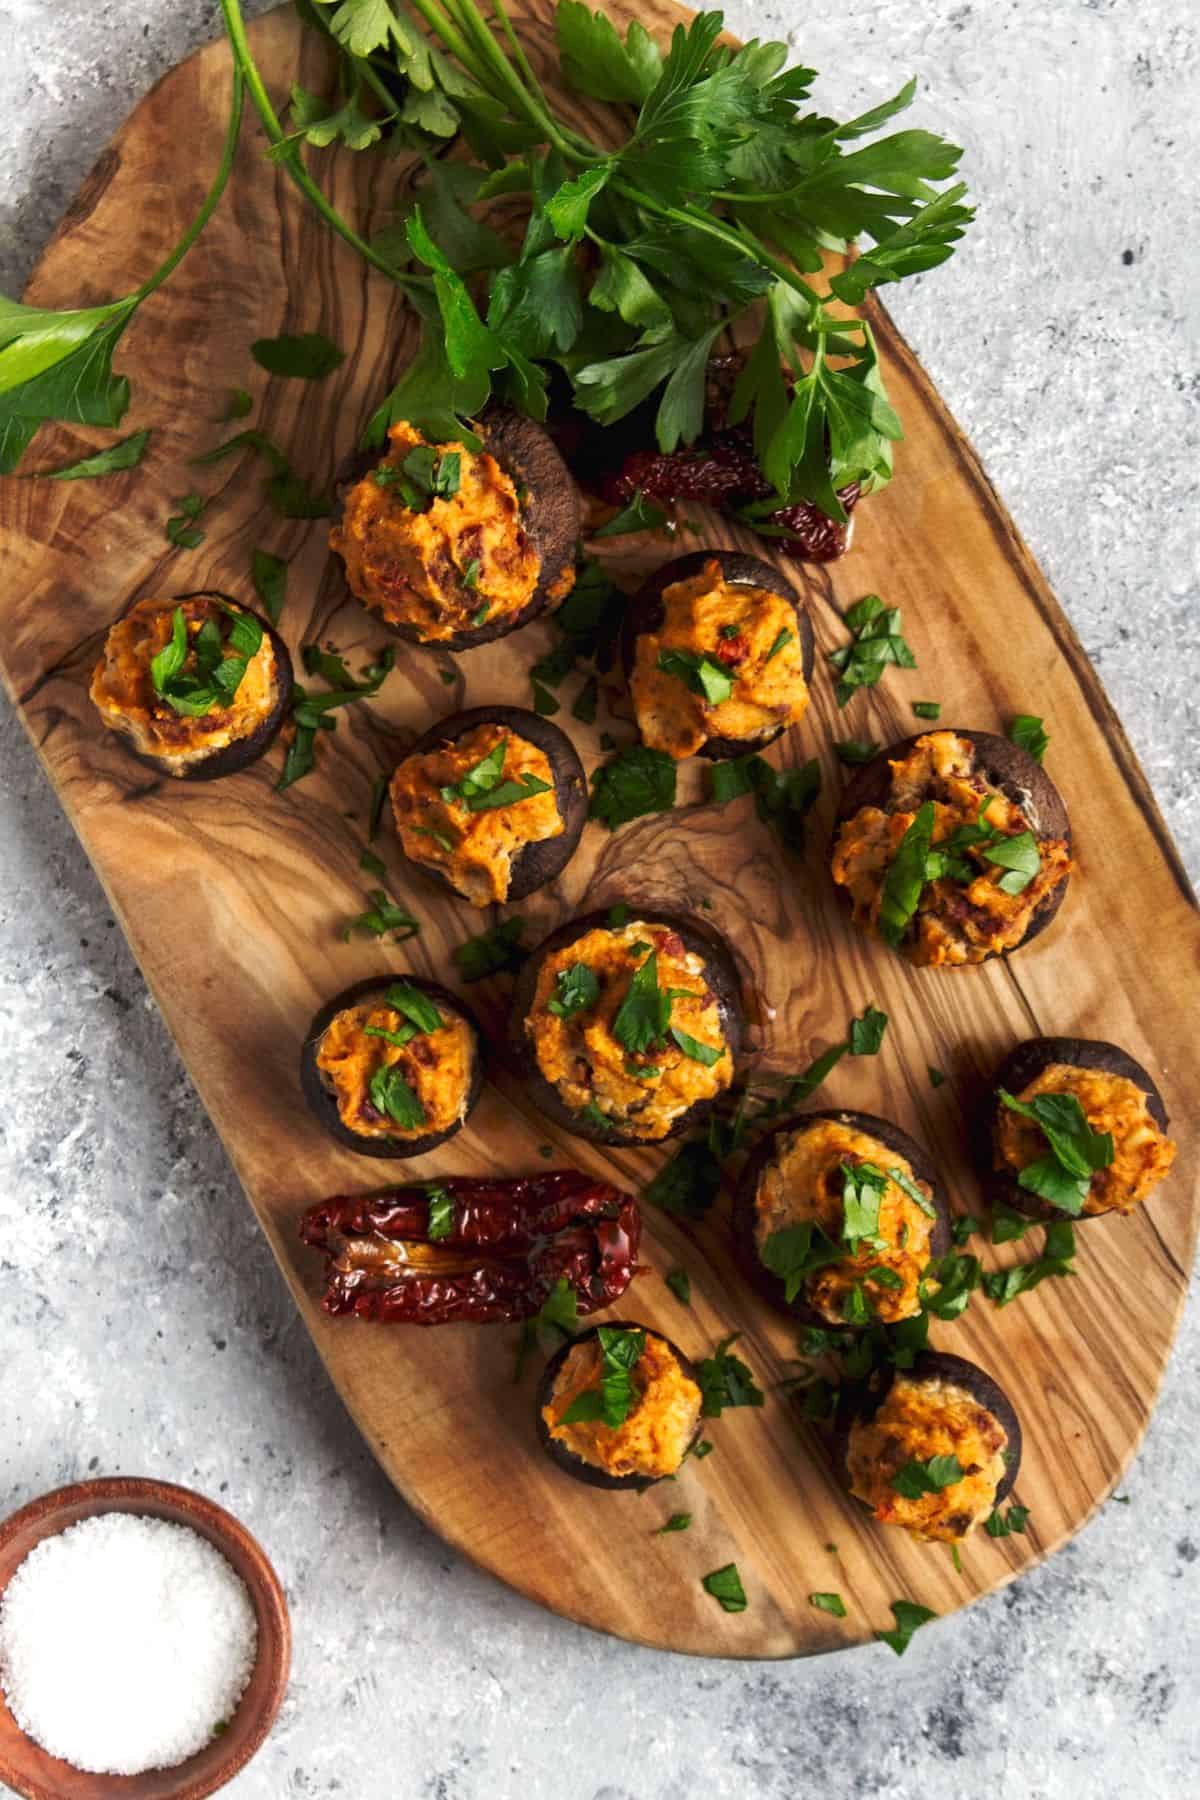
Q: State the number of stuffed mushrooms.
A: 11